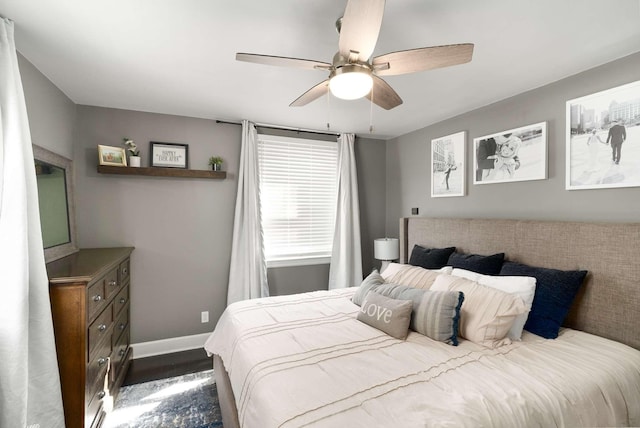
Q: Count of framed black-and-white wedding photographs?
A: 3